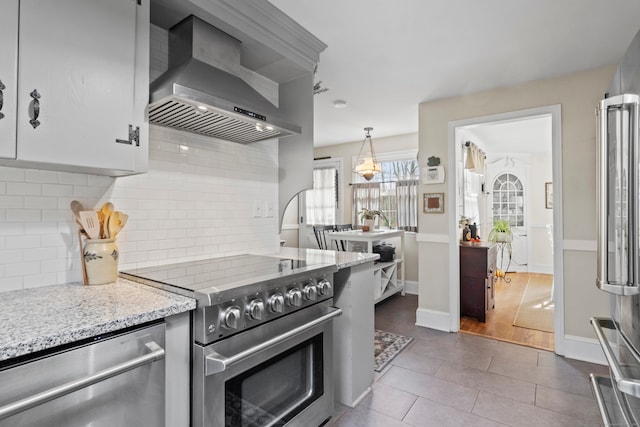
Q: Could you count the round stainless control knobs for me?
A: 6